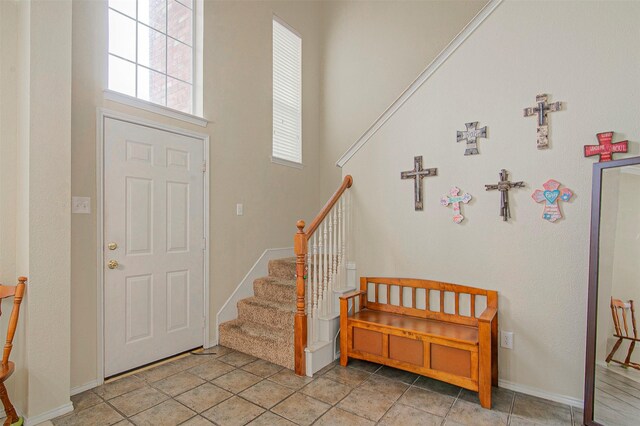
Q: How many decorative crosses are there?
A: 7